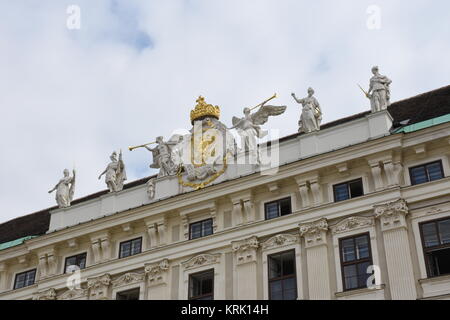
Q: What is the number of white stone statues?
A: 6